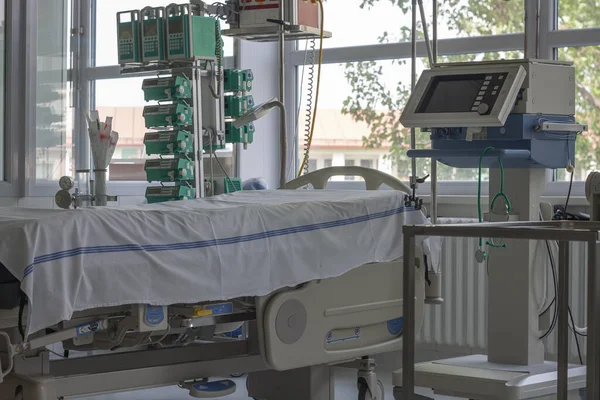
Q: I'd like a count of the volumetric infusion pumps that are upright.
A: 3